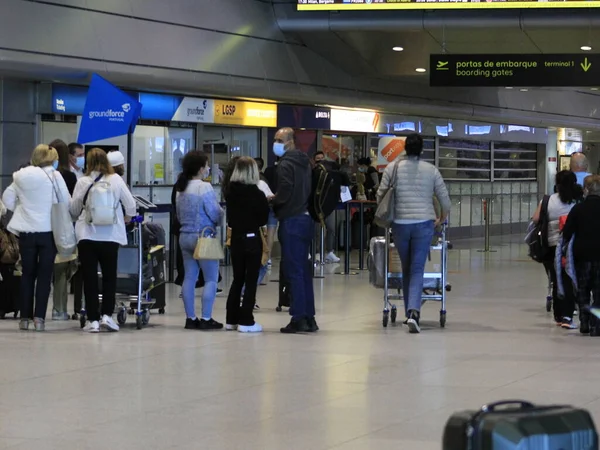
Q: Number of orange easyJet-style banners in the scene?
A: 2